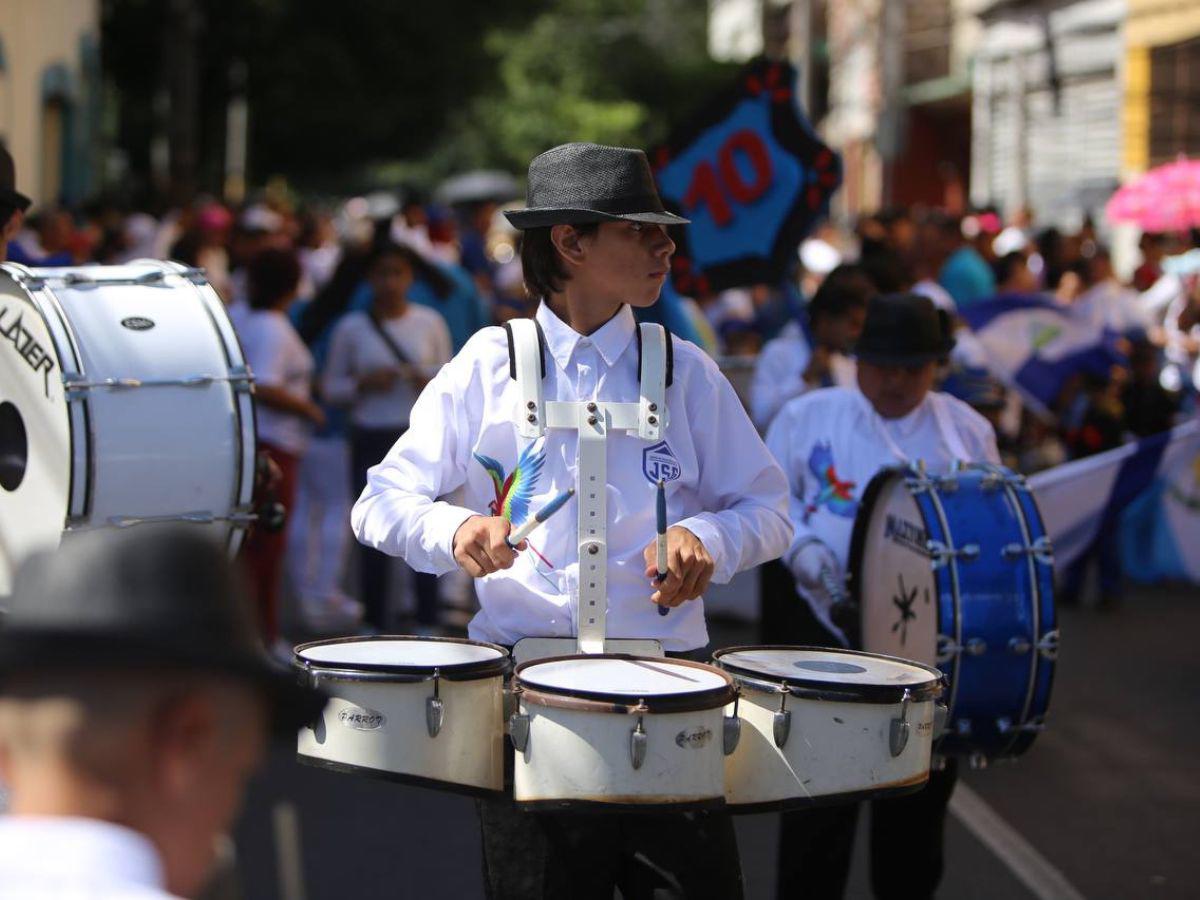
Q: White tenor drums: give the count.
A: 3